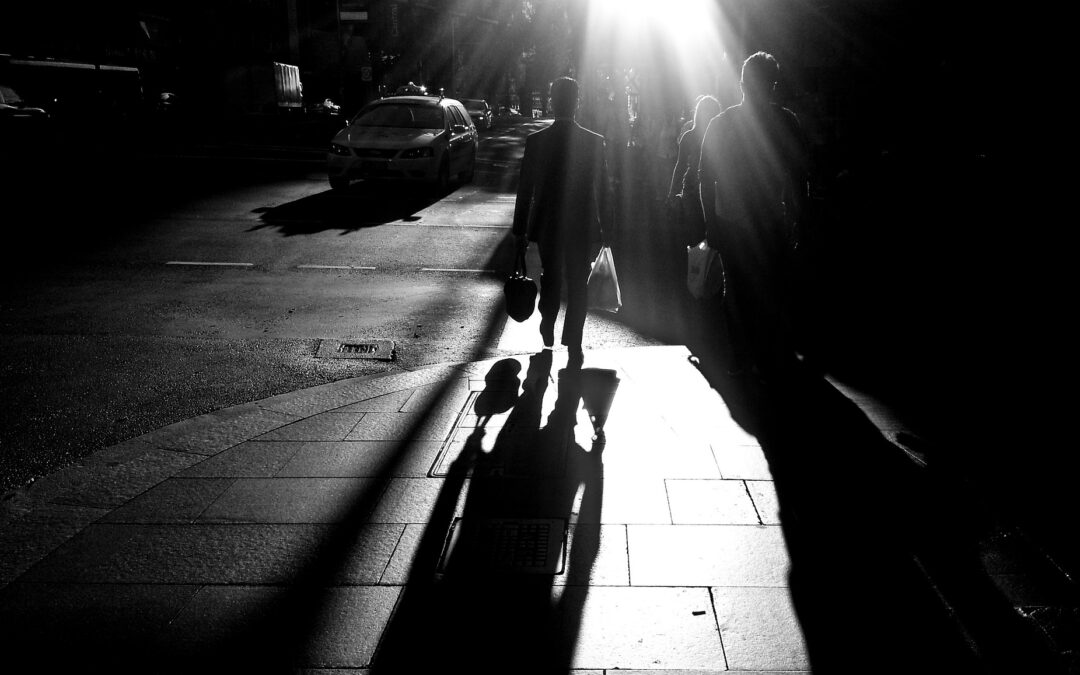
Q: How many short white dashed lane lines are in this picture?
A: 3